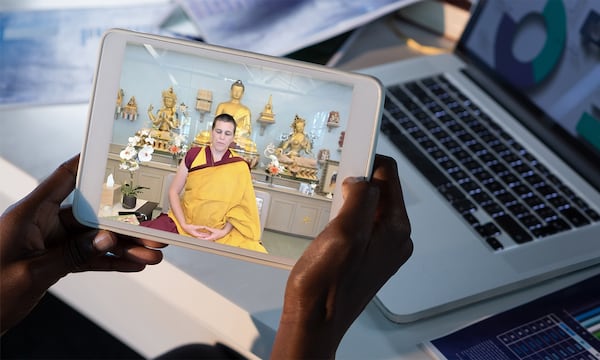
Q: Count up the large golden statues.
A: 3